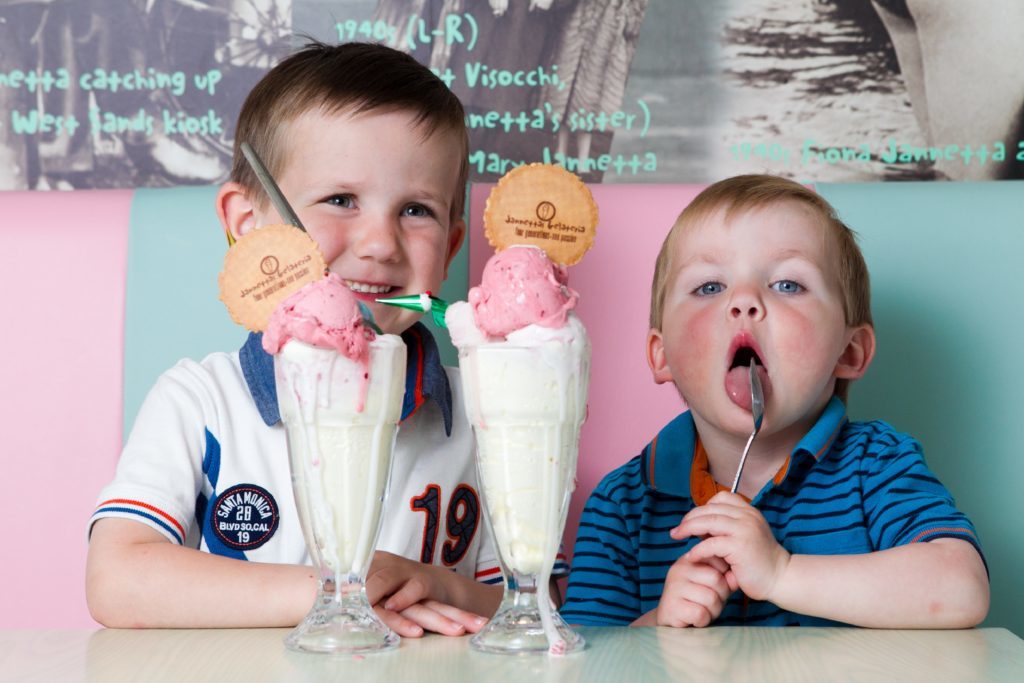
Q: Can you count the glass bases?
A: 2